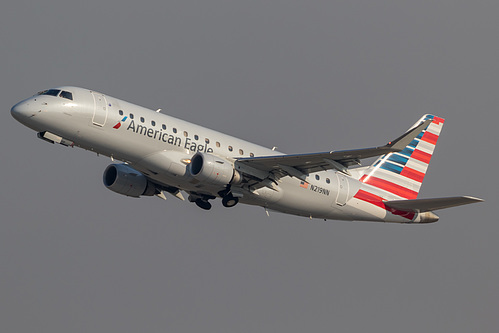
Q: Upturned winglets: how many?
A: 1